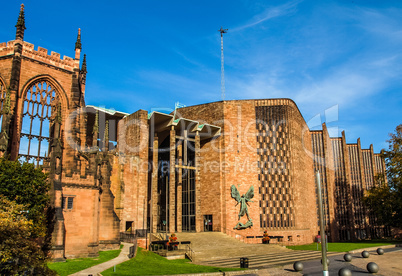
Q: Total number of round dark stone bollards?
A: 7